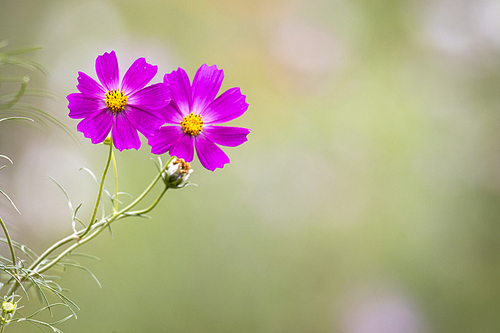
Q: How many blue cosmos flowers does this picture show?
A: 0